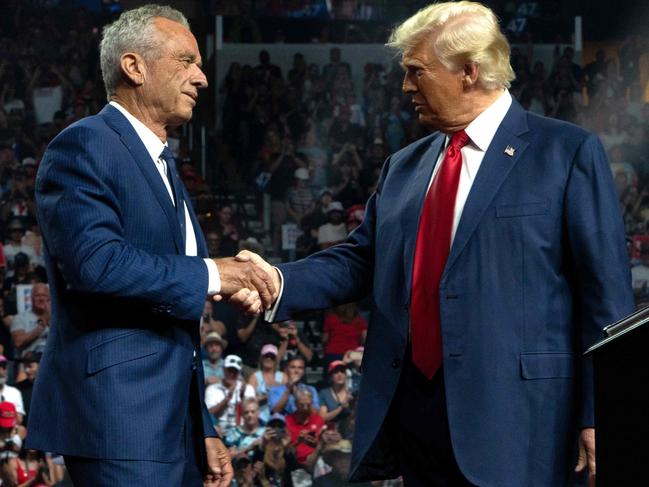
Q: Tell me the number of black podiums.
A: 1